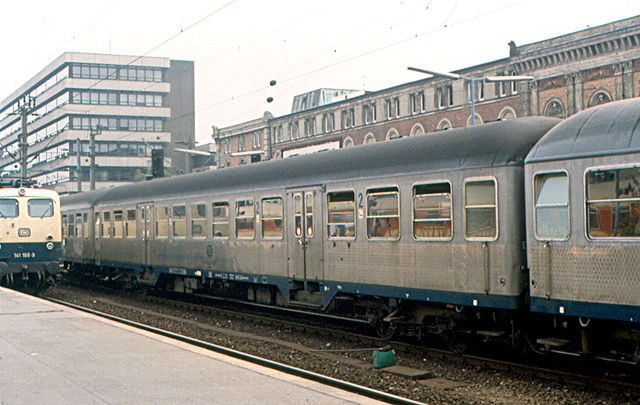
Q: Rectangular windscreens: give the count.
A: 2